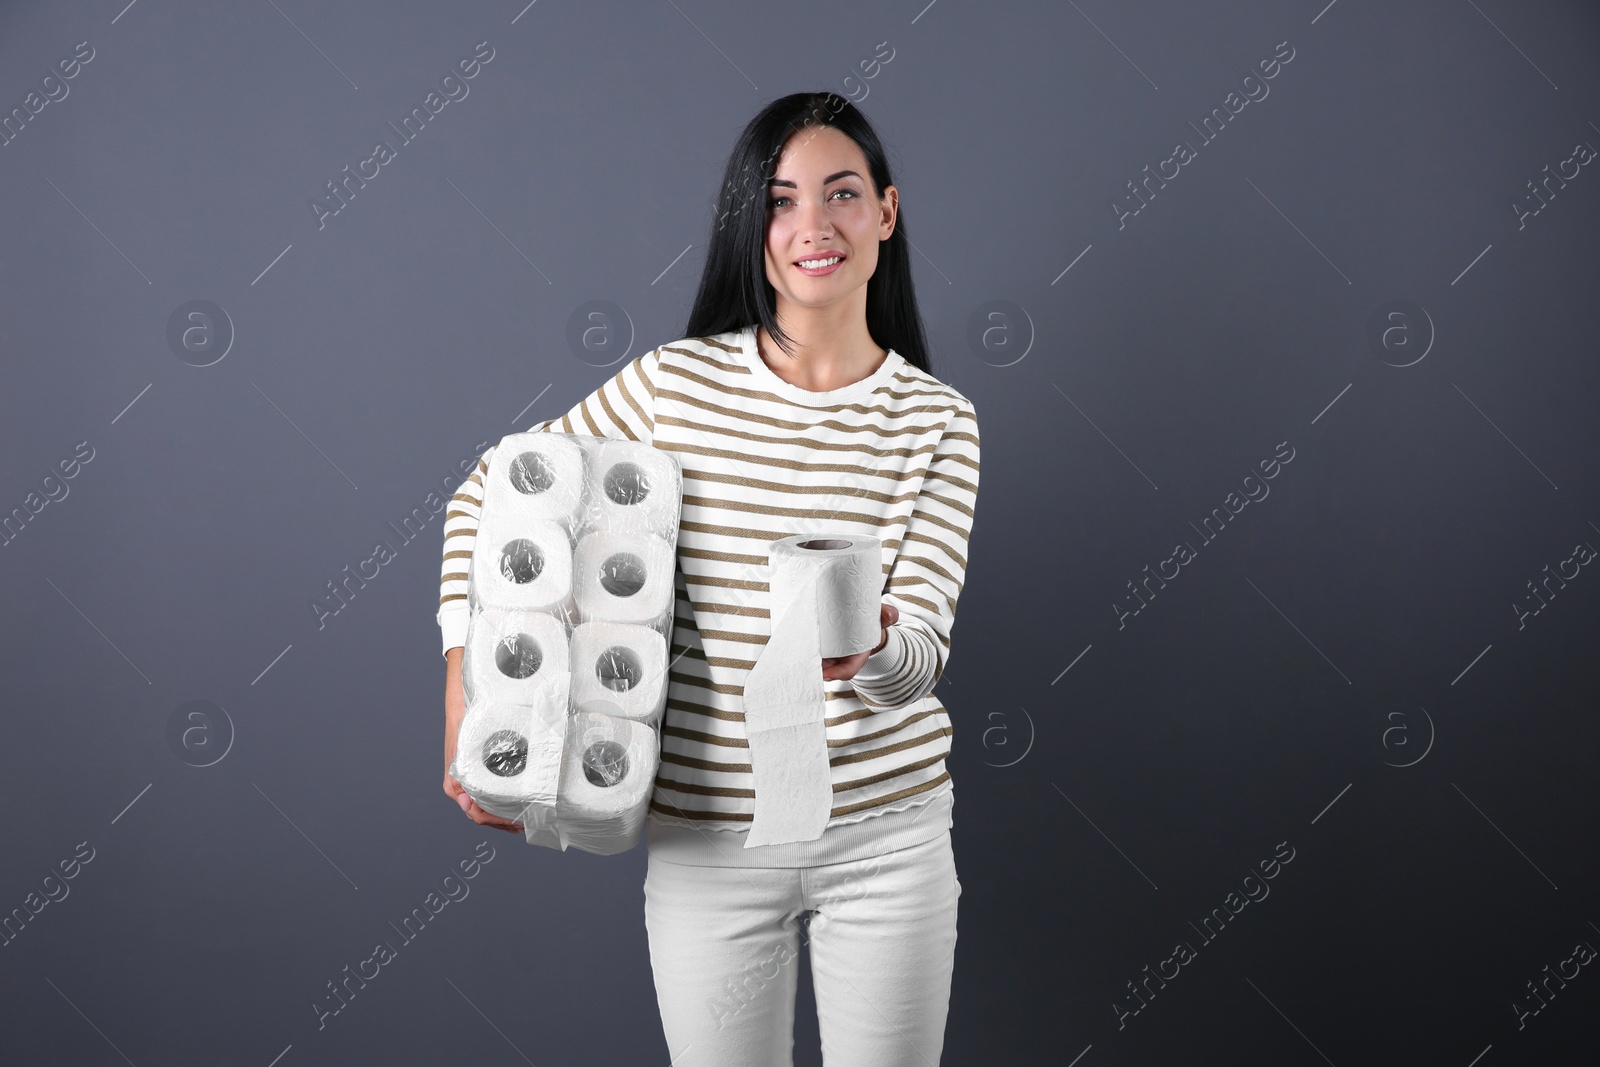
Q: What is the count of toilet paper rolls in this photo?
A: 9